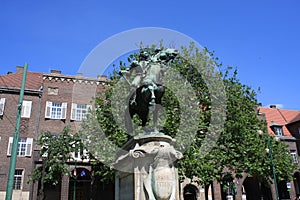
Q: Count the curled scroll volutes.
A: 2